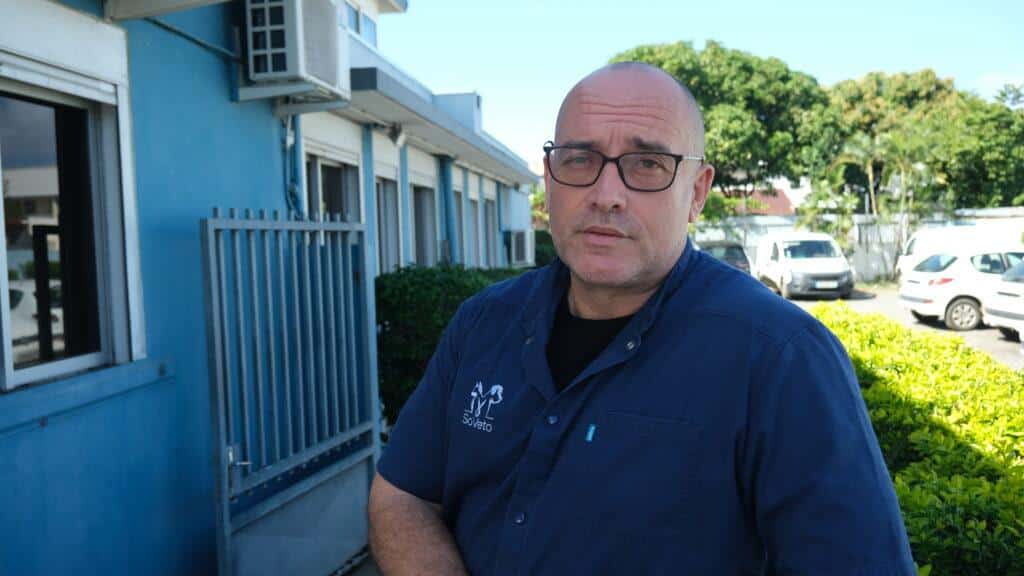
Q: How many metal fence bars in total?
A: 11